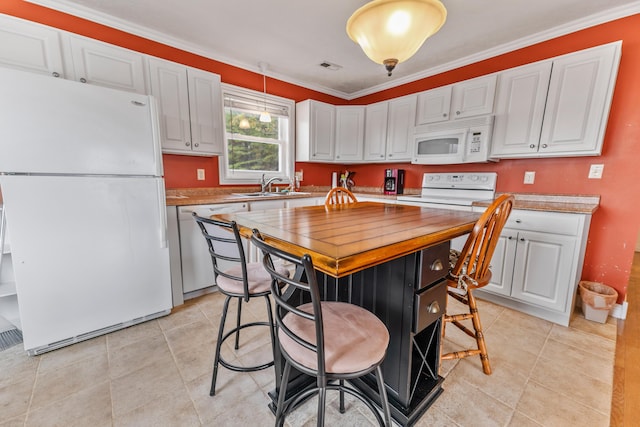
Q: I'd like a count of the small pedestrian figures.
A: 0